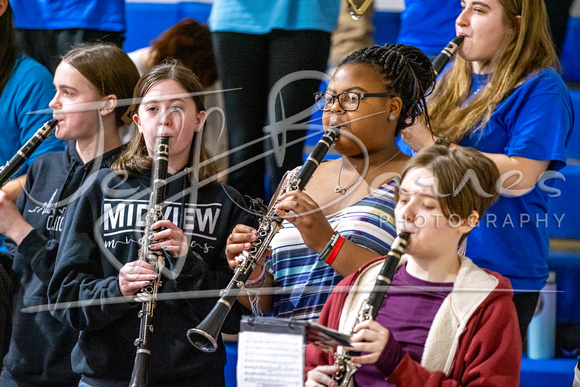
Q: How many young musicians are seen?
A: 5